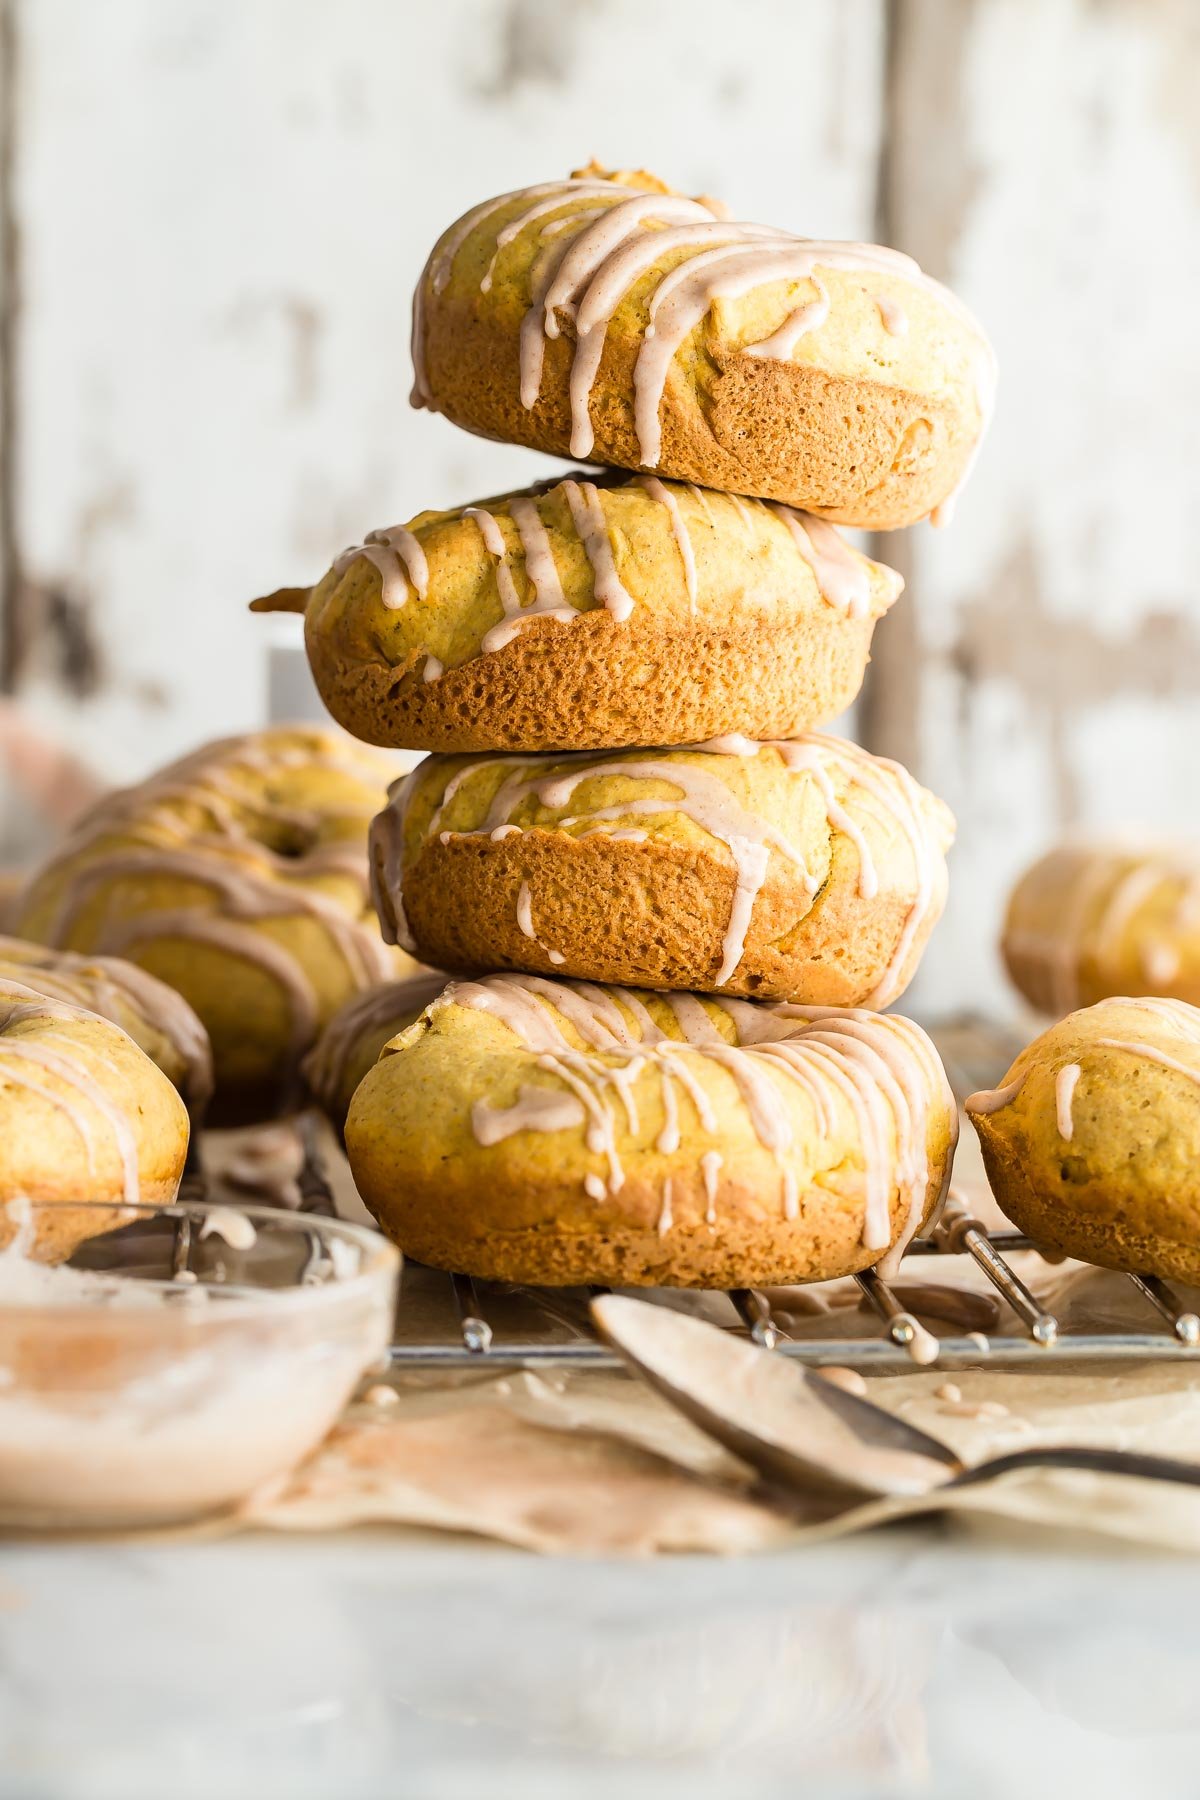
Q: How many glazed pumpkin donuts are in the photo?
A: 10